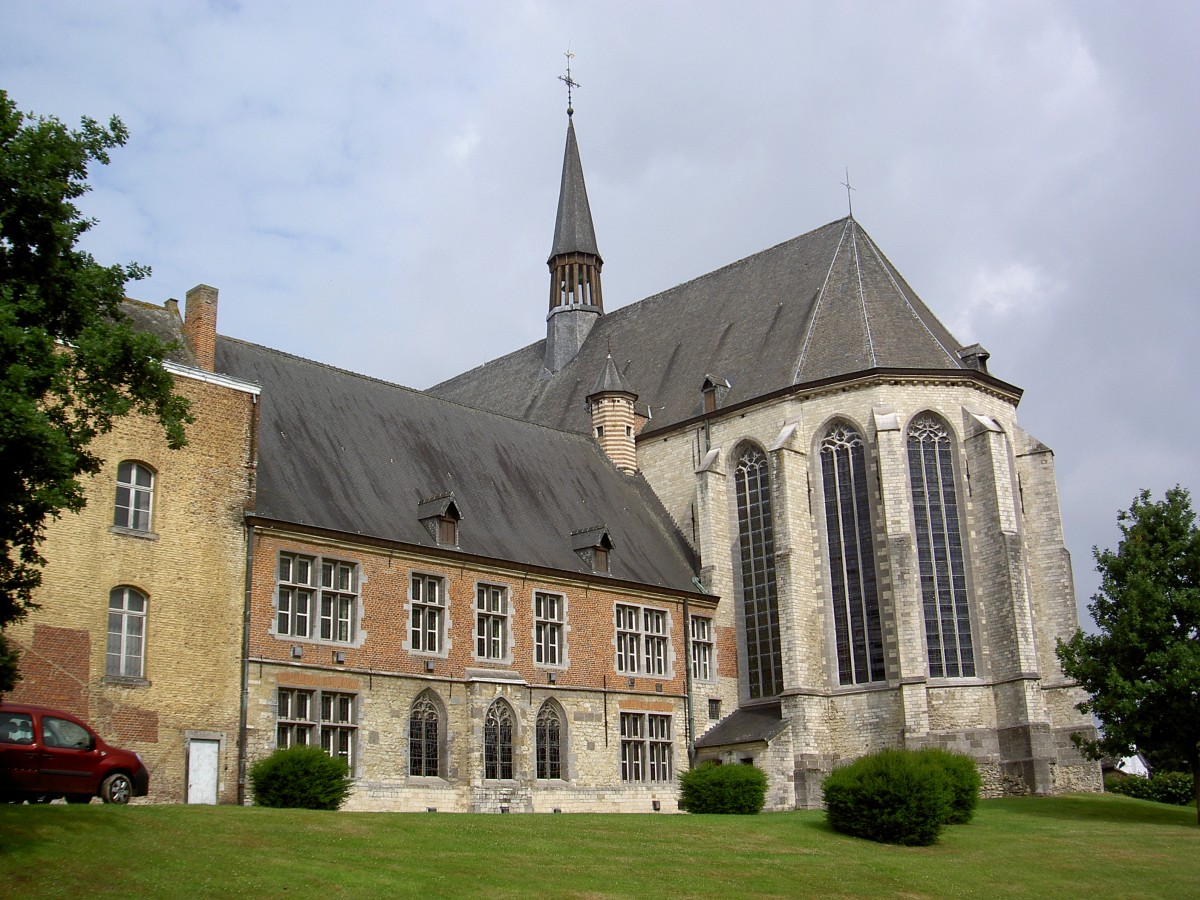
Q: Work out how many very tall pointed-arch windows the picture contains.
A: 3